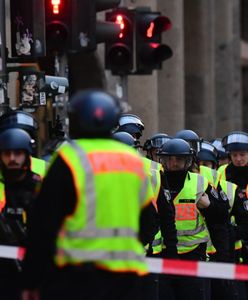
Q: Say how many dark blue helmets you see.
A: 11